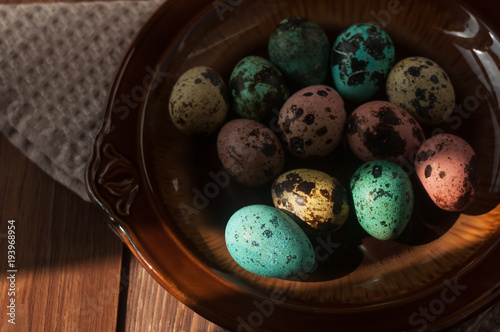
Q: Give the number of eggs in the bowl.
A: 12